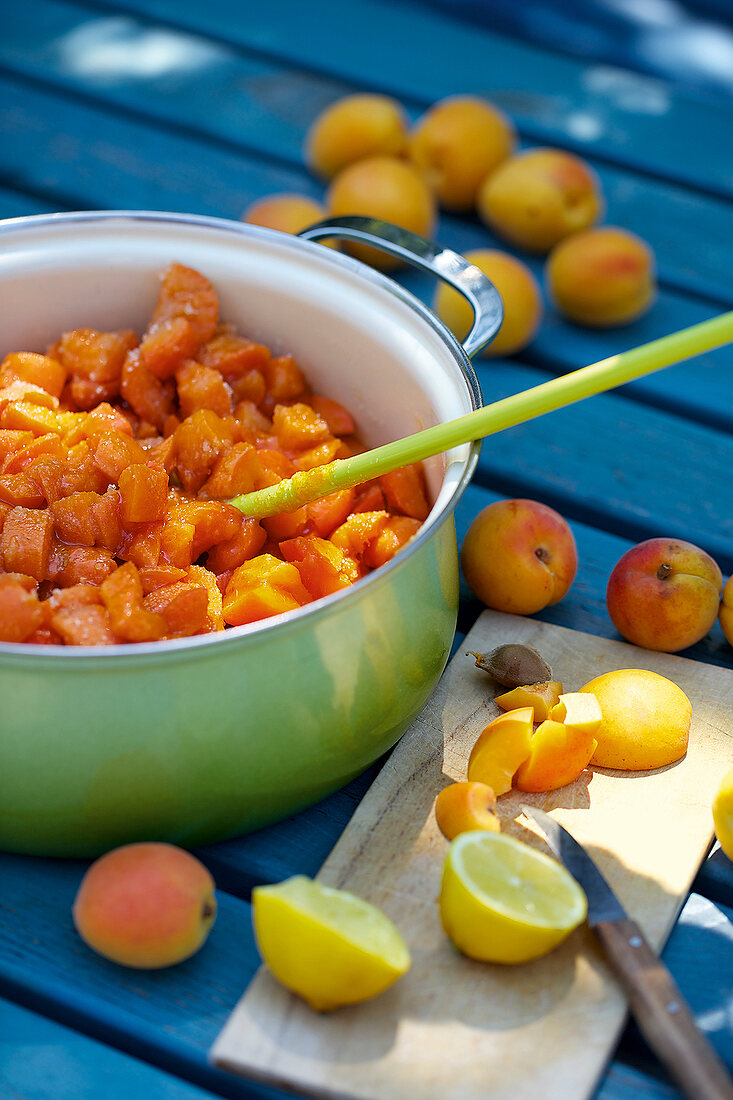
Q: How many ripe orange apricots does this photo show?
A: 11